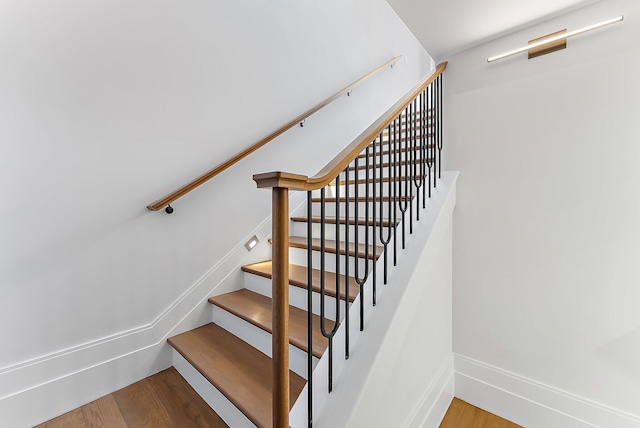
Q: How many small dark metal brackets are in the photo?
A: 4